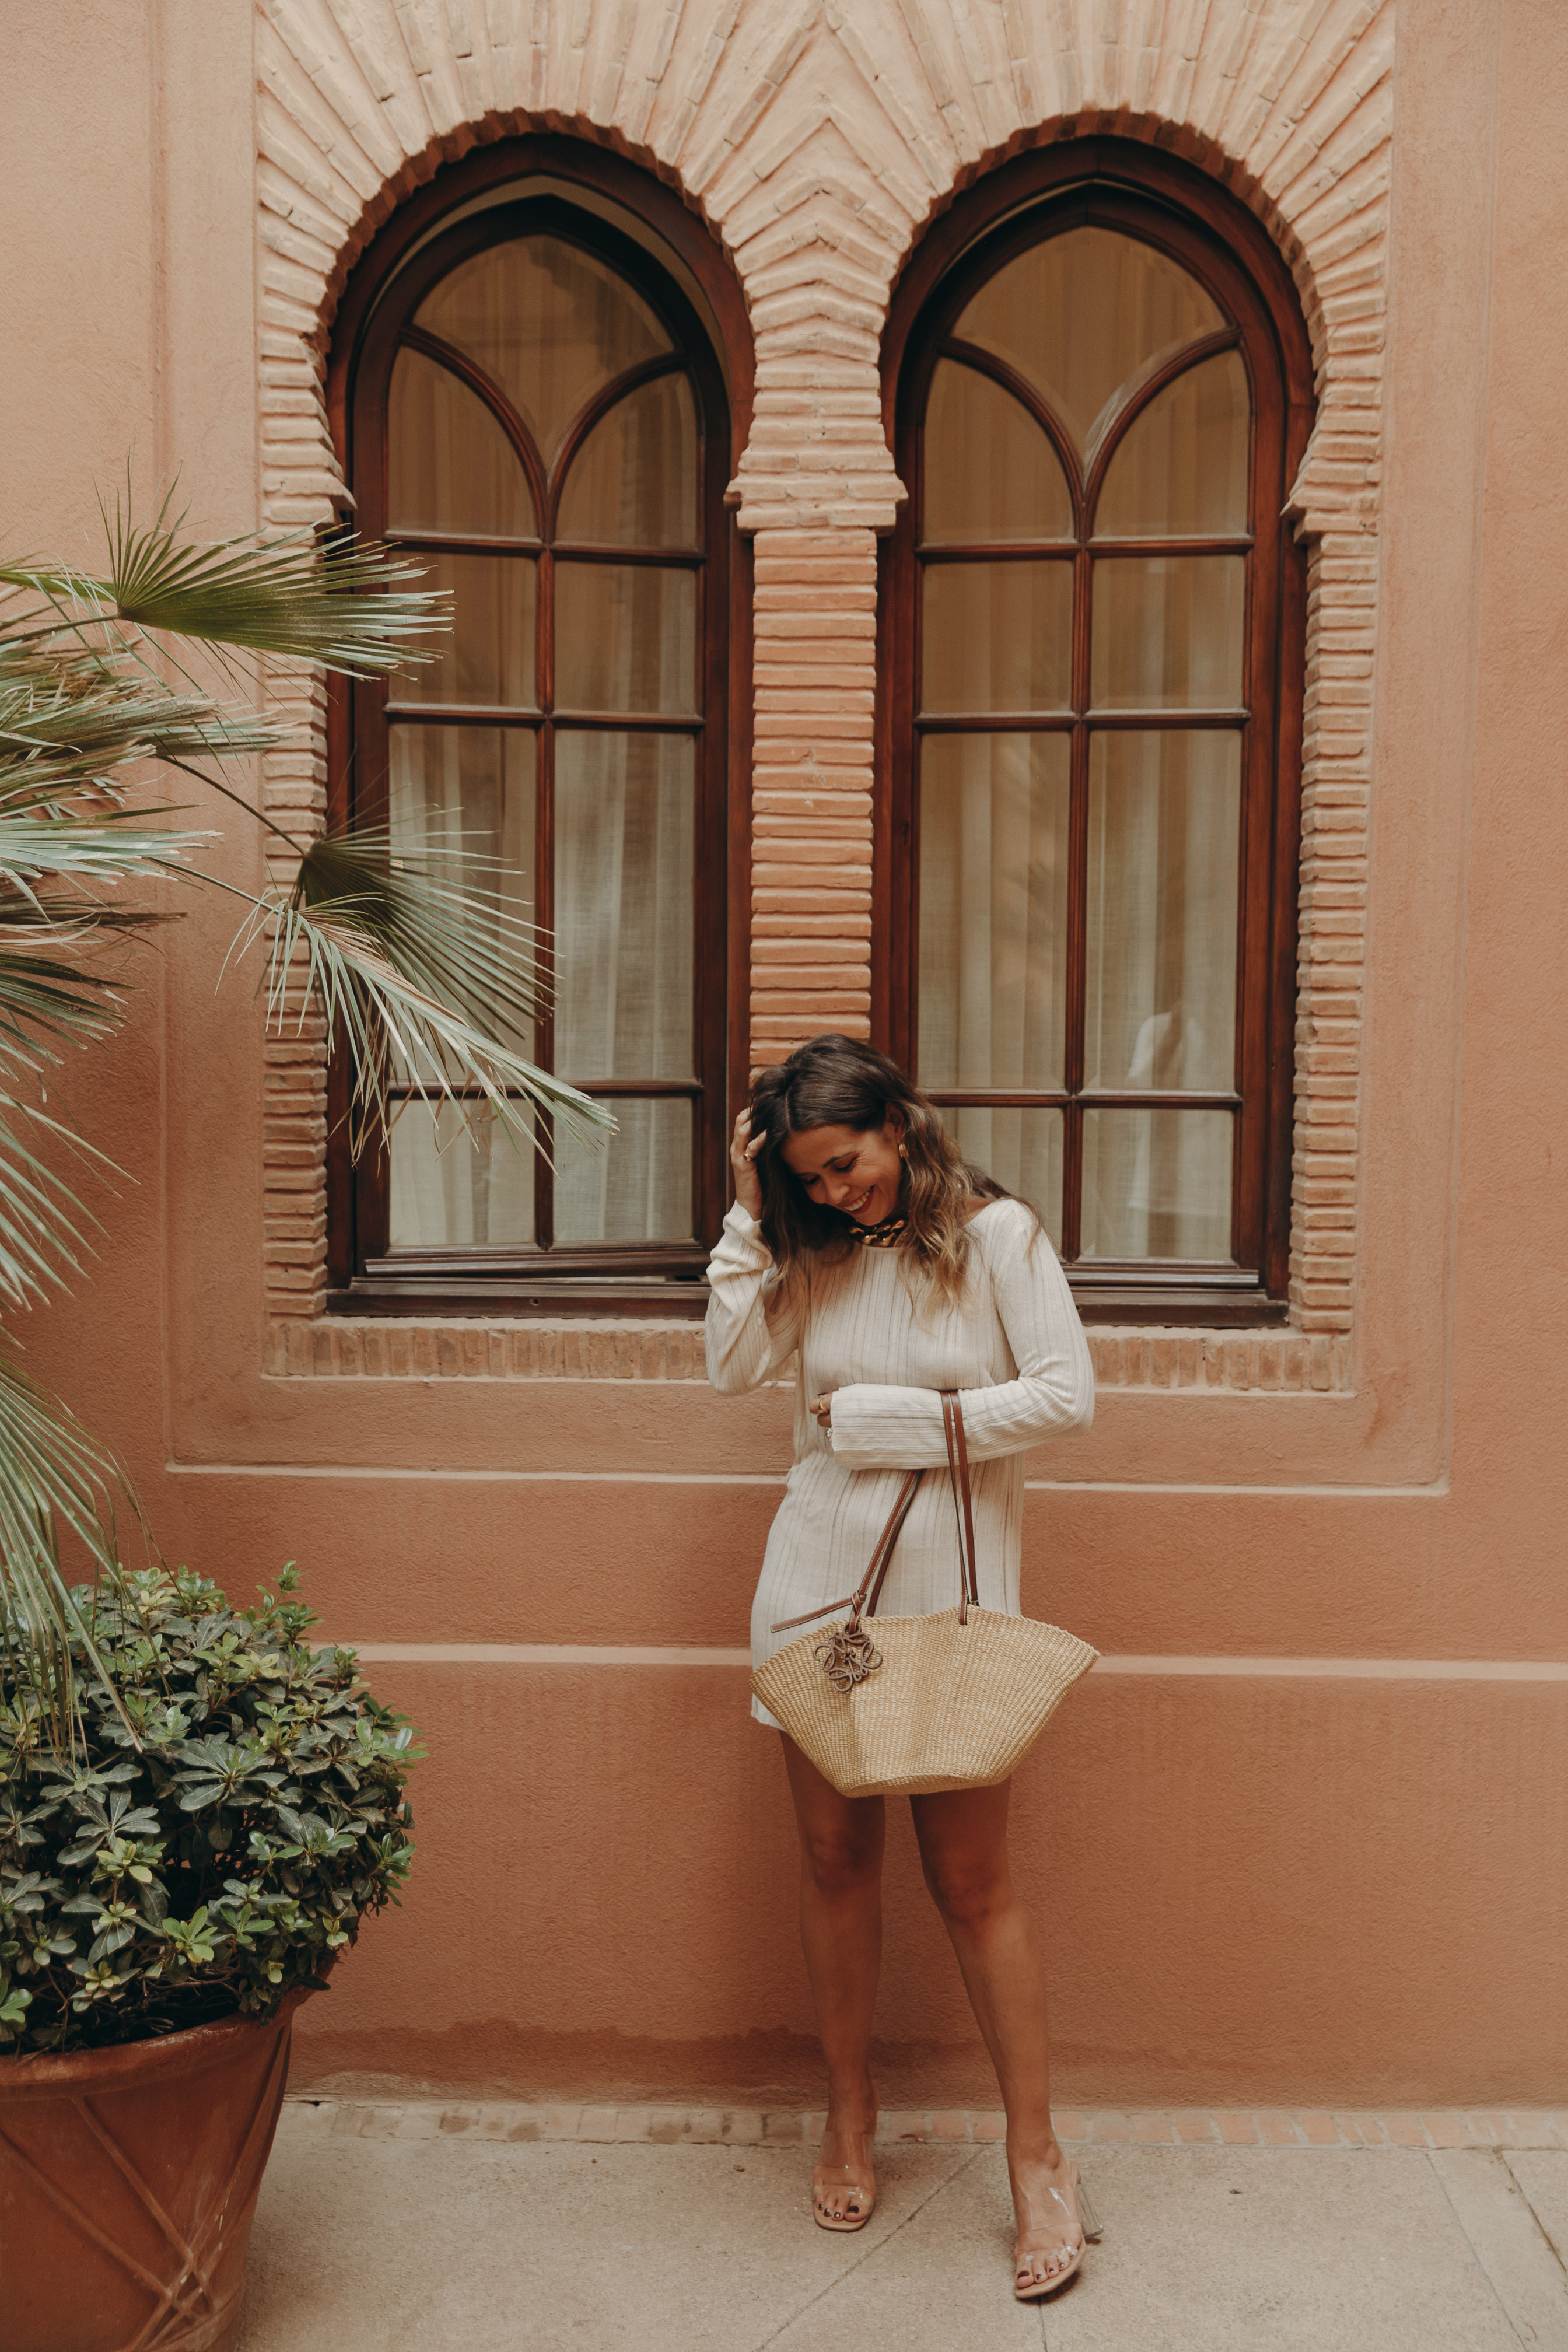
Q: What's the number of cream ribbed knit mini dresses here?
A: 1